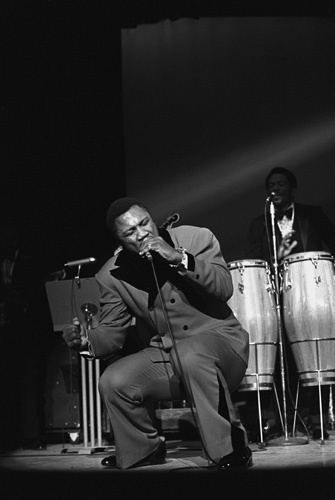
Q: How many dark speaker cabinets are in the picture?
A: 1